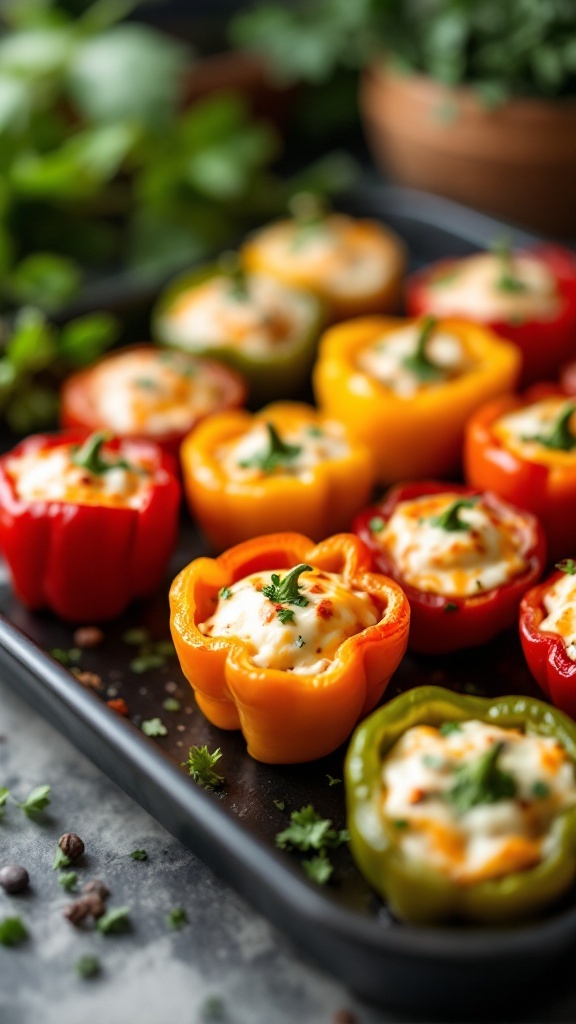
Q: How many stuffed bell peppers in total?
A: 12